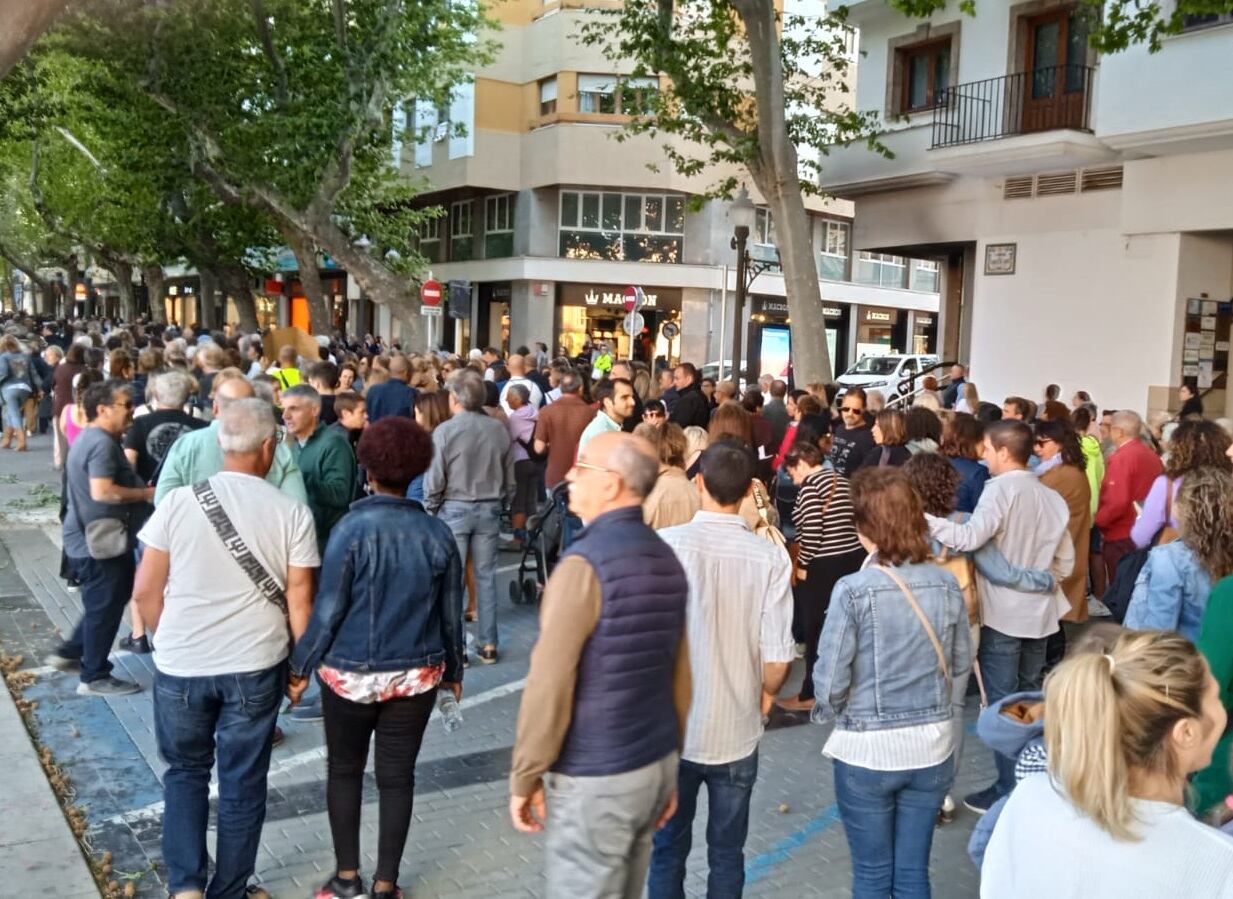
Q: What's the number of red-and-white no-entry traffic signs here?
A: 2